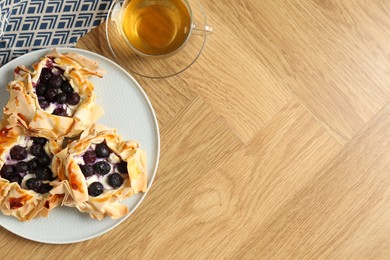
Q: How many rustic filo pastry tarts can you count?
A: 3